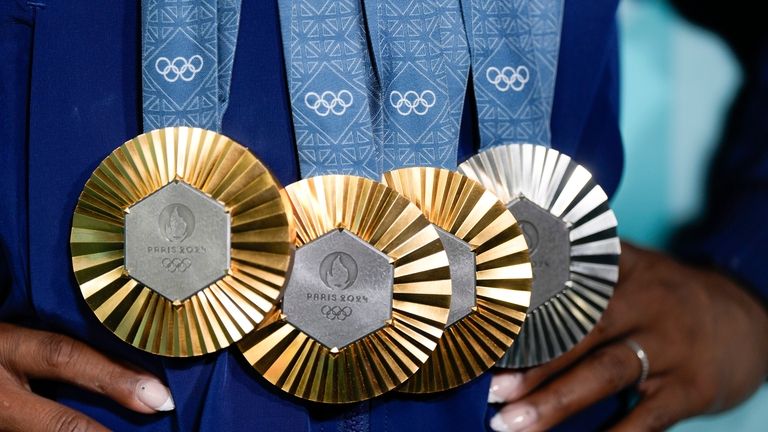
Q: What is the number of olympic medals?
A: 4